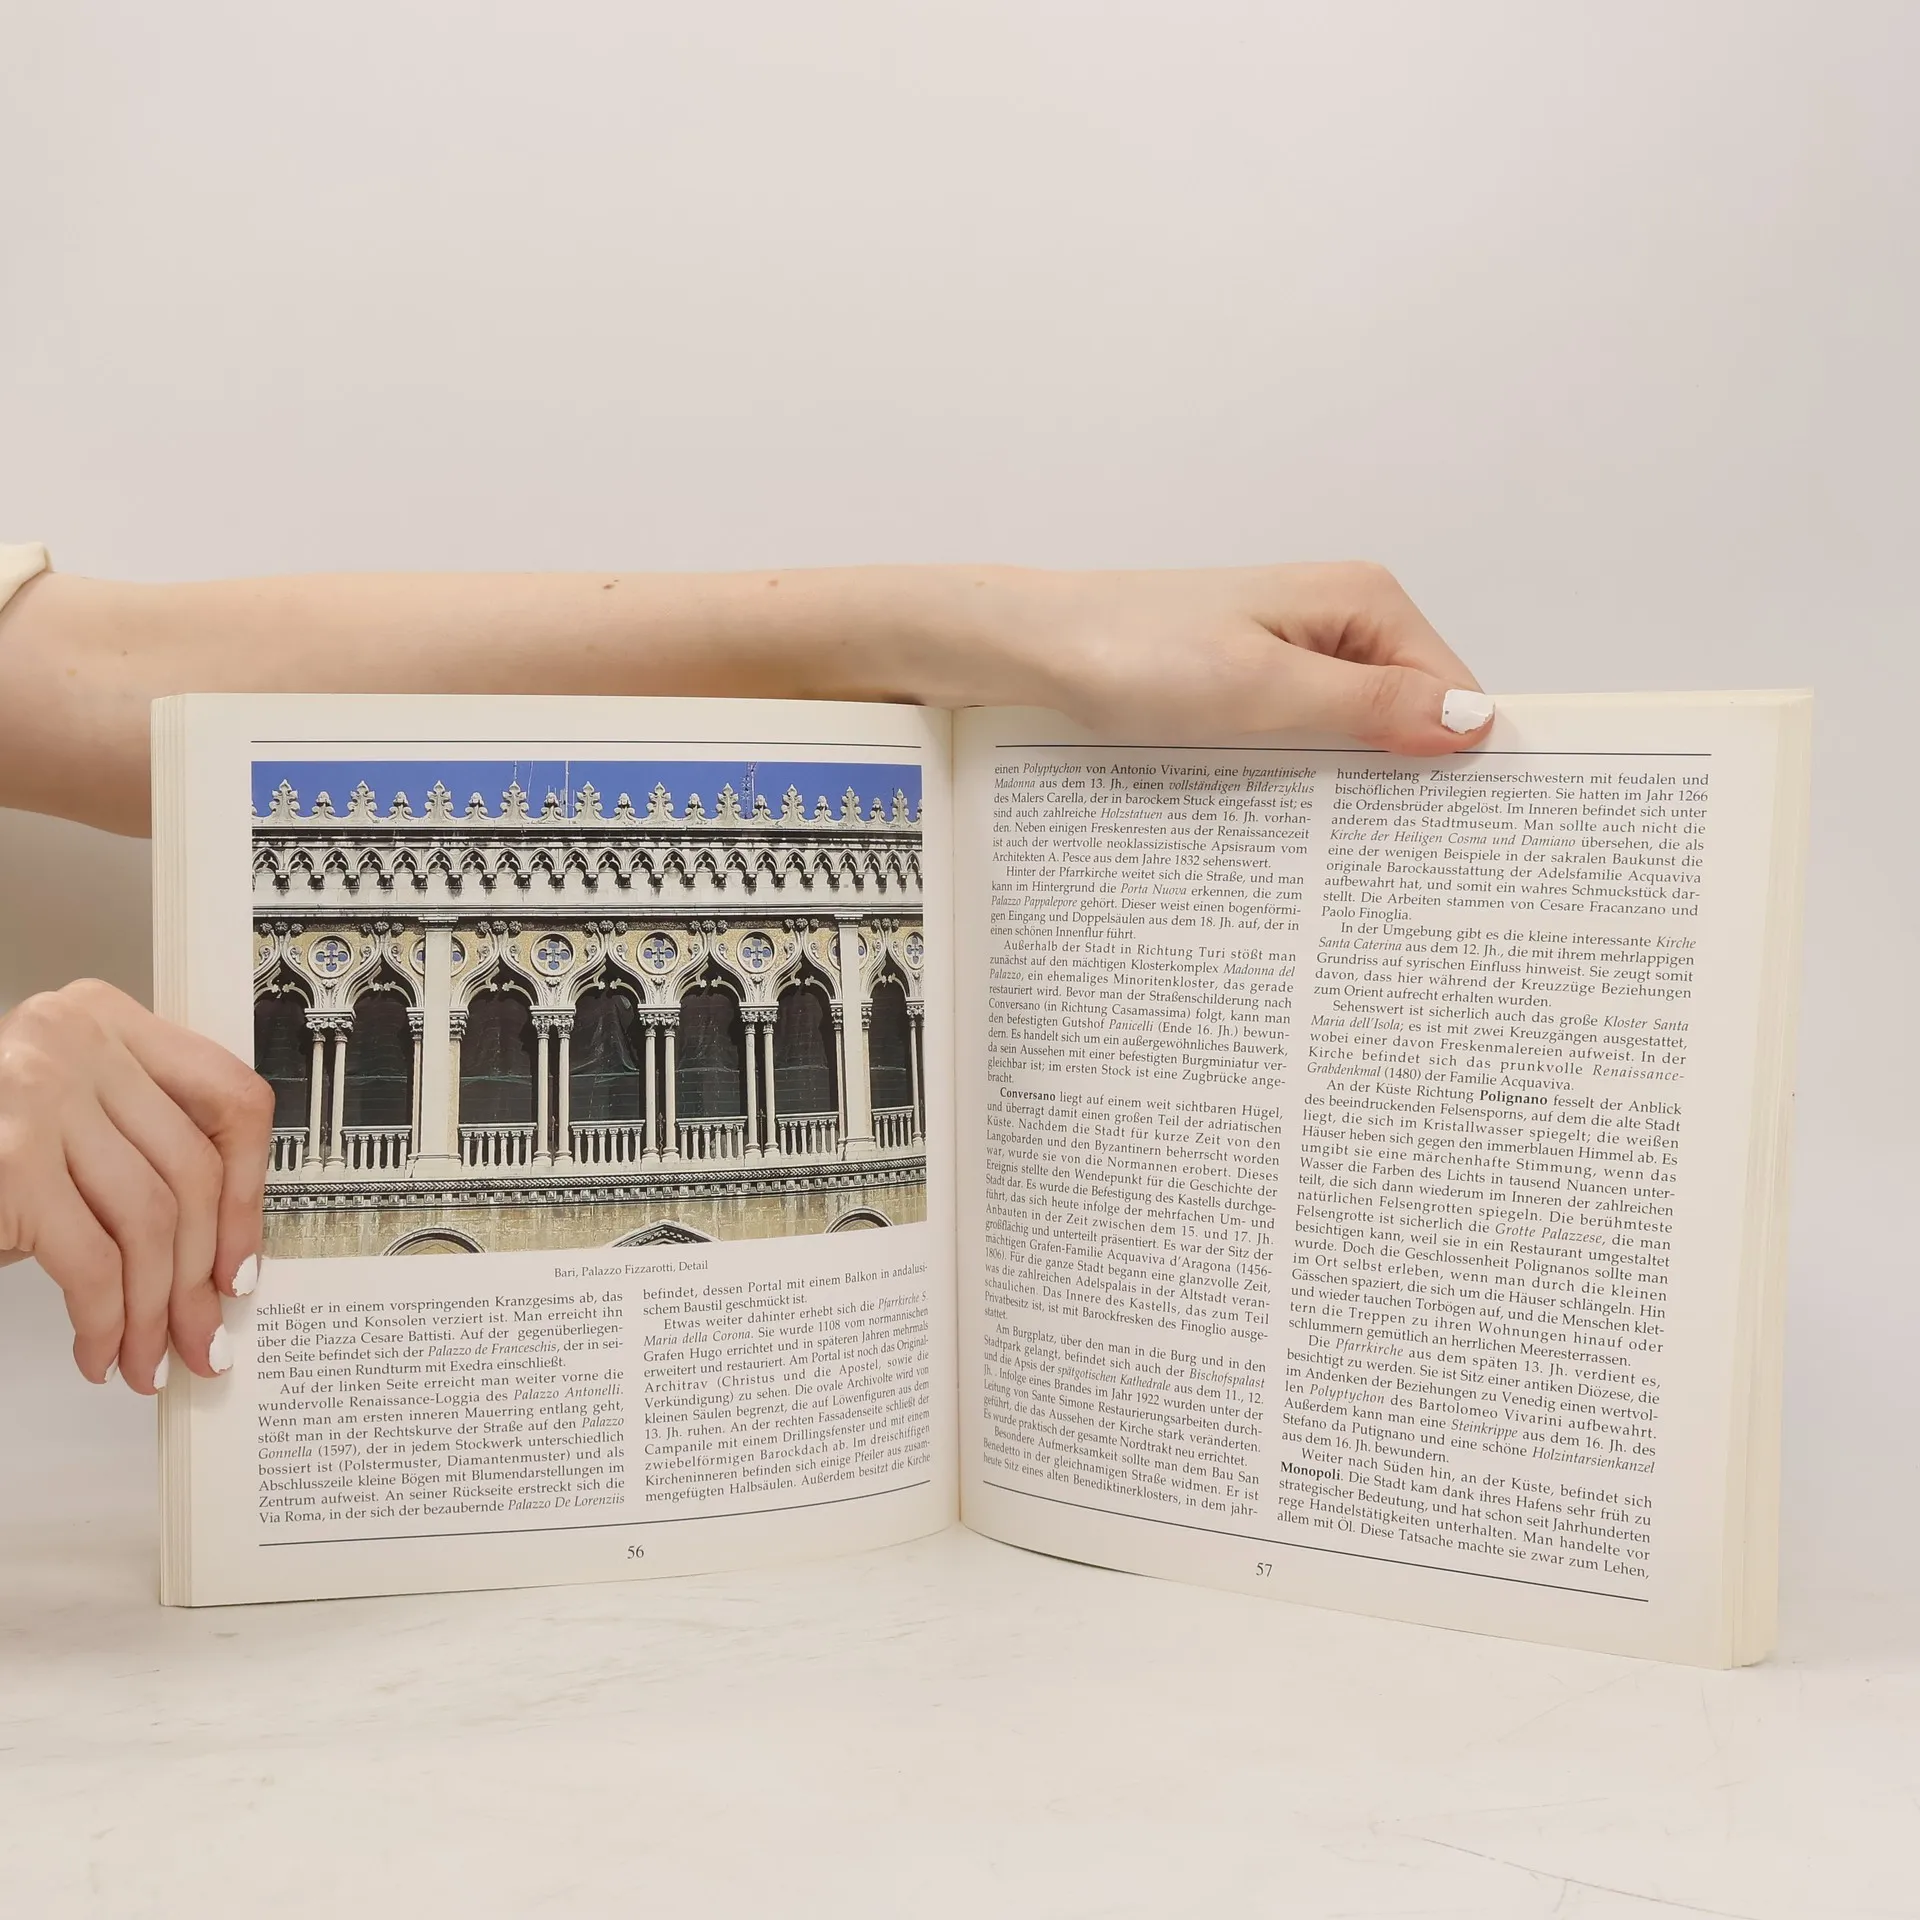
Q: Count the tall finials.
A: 10